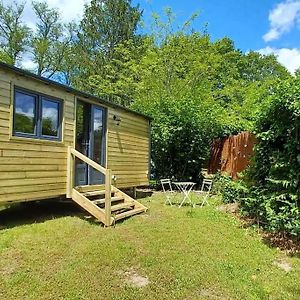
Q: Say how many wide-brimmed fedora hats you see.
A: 0